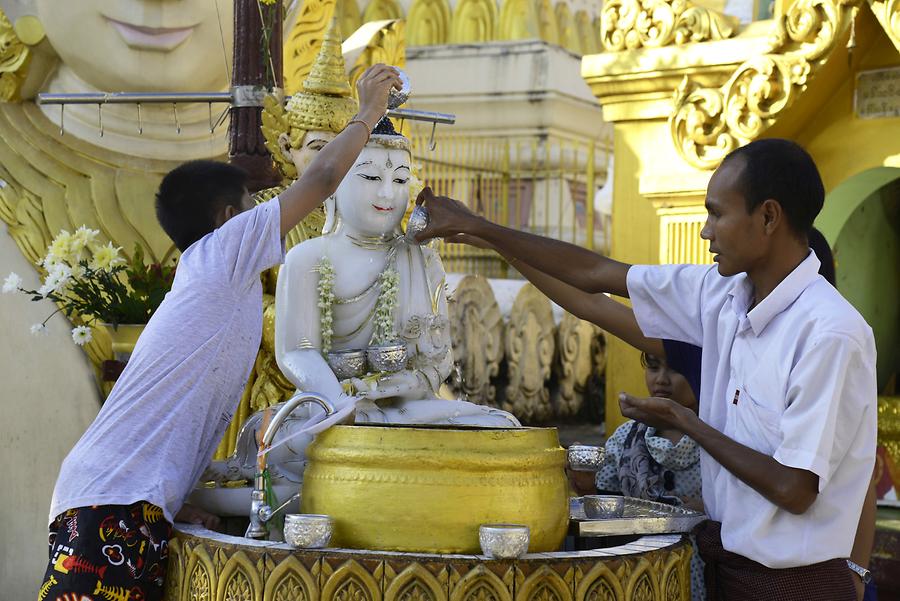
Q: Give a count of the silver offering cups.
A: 8